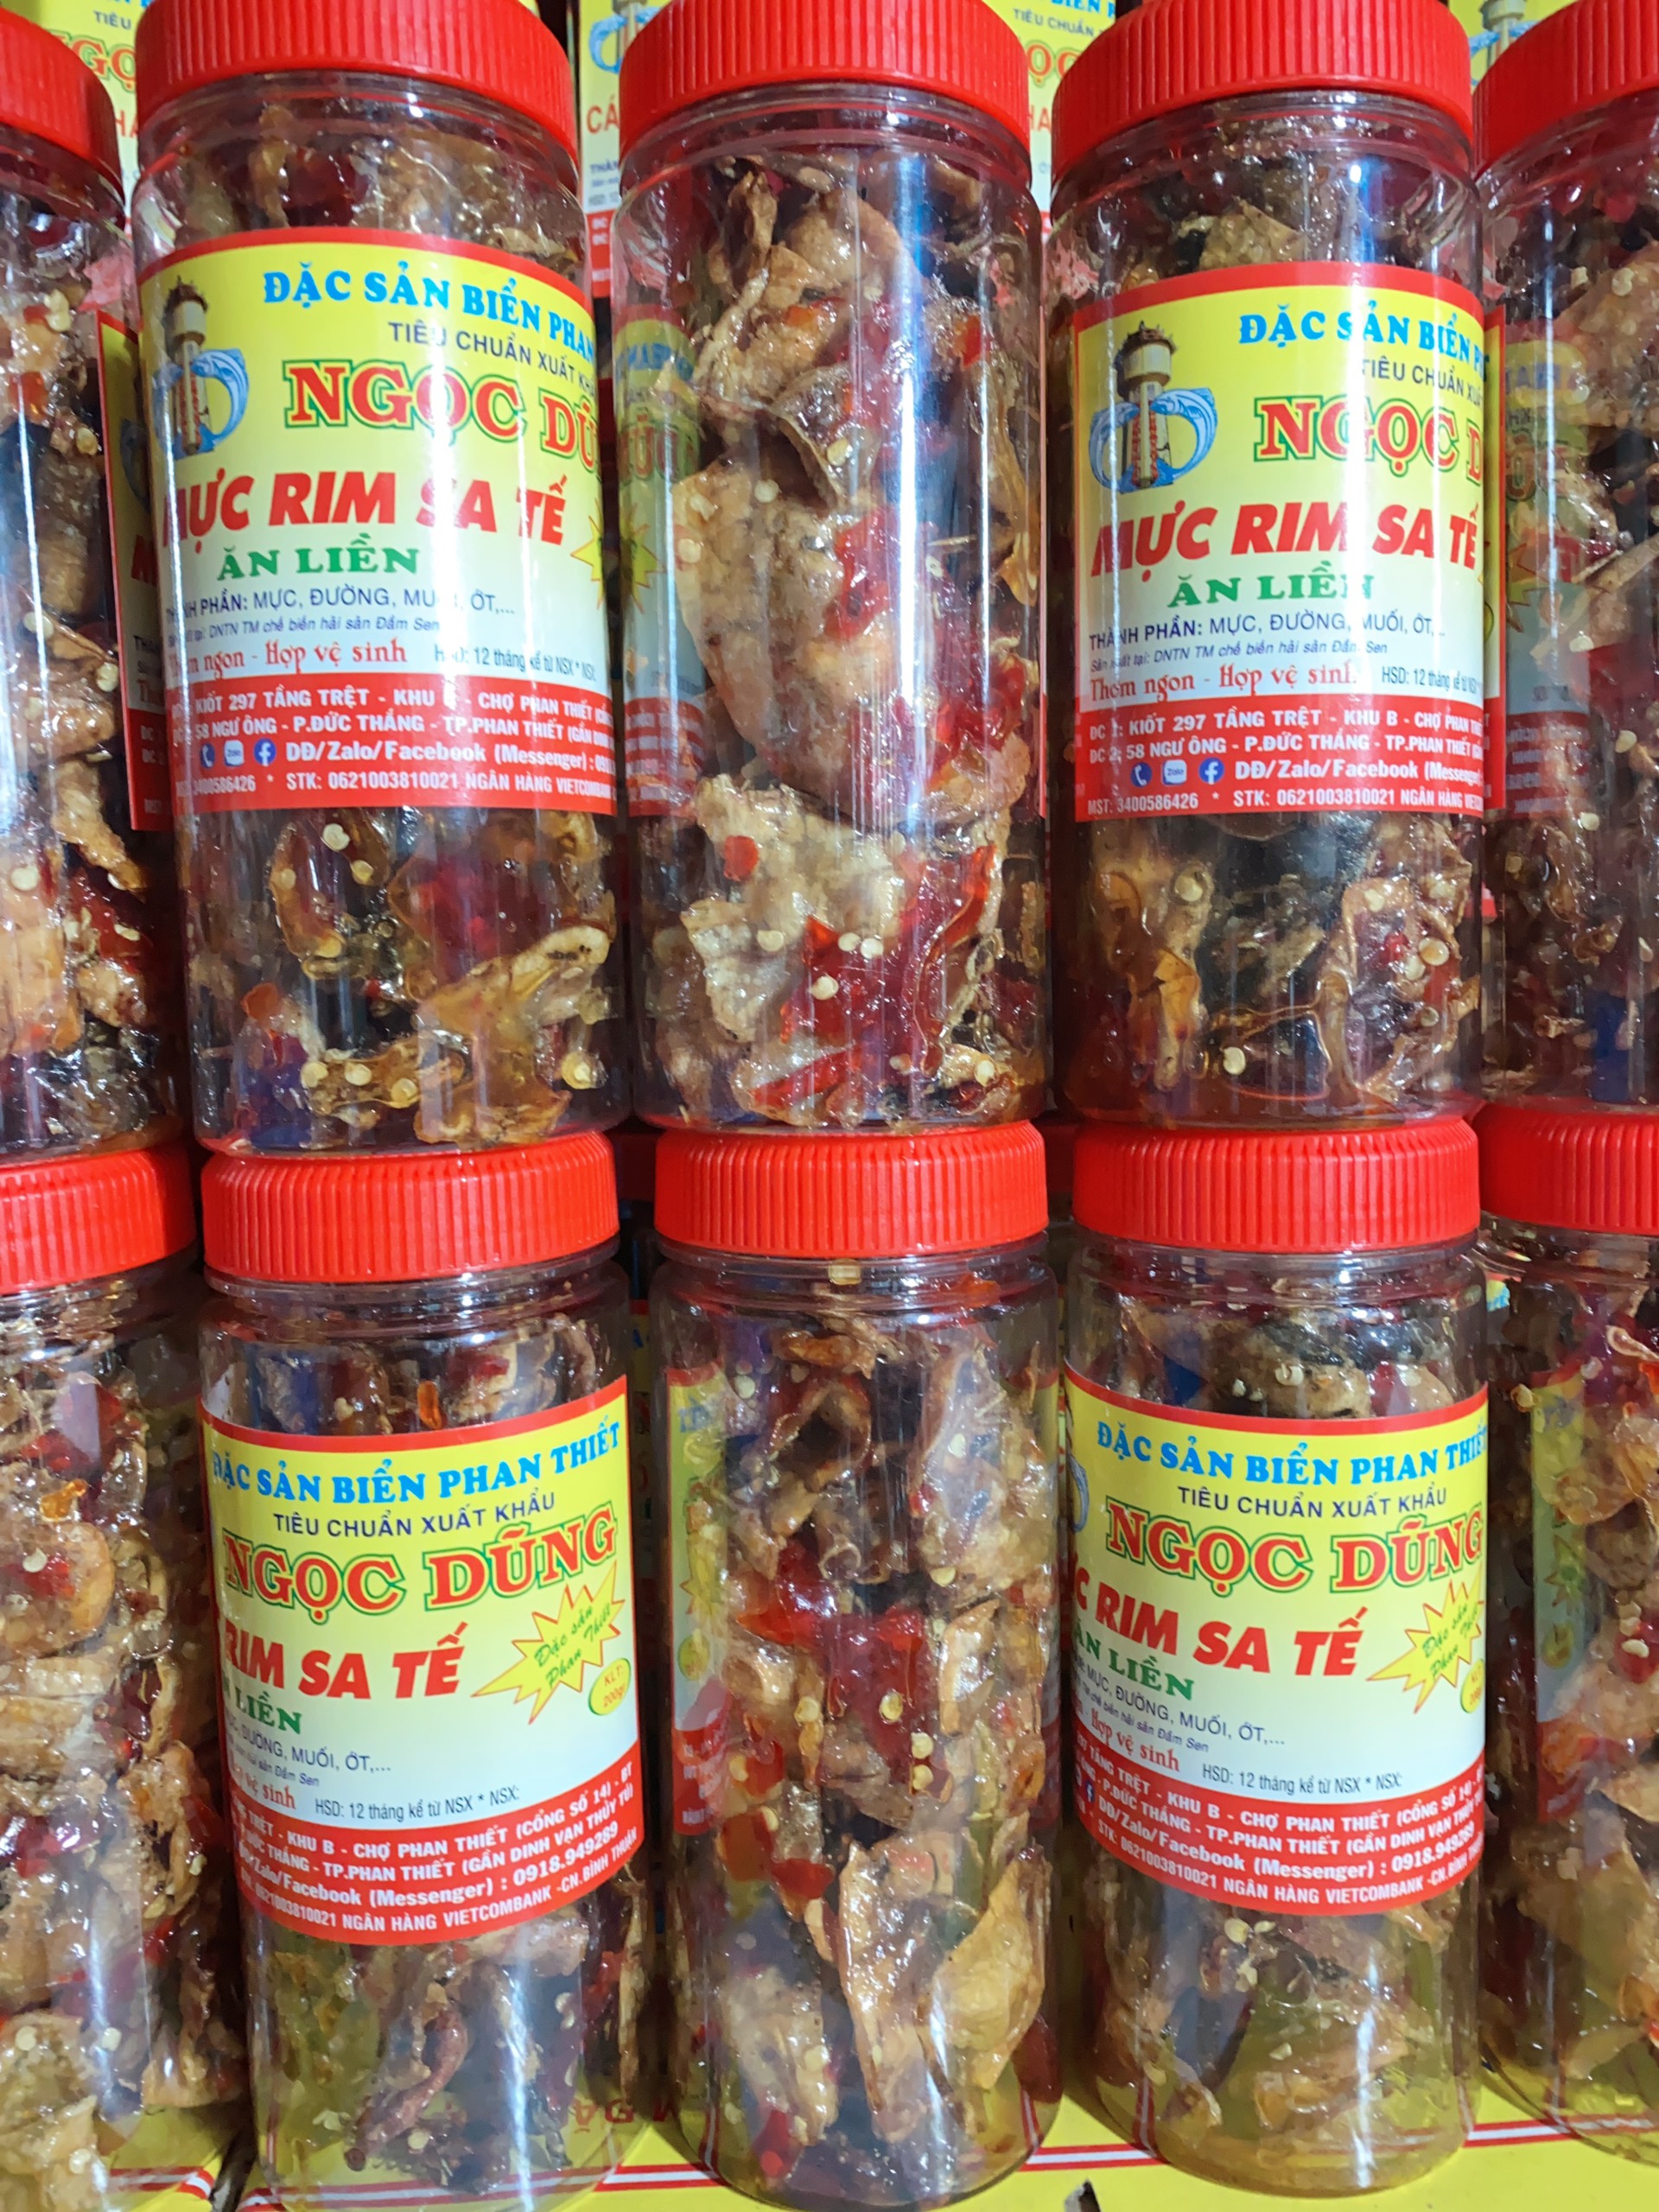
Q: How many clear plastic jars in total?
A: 10